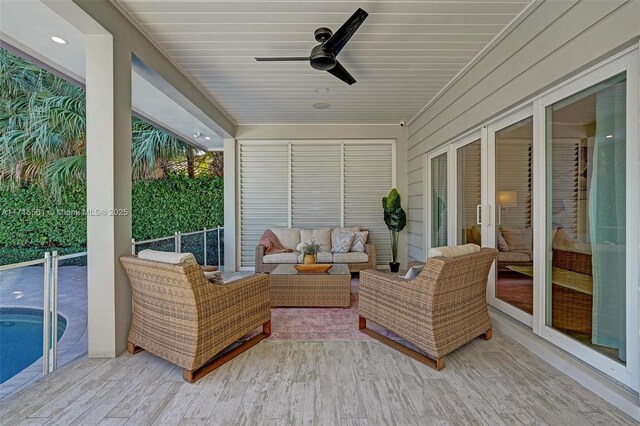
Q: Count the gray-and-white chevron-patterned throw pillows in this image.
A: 2